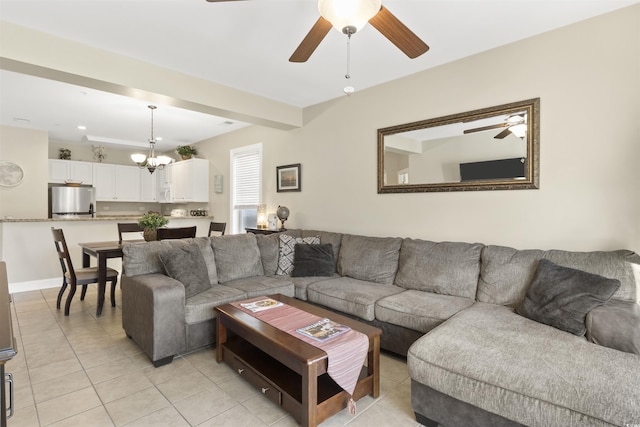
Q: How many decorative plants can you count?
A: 4